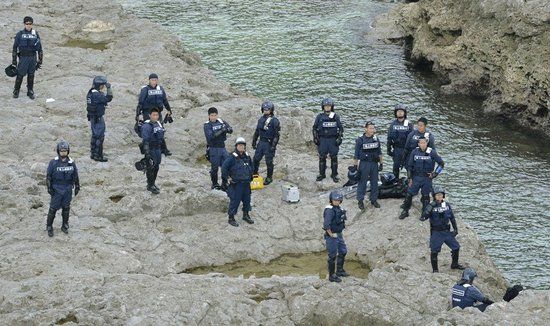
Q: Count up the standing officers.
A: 15